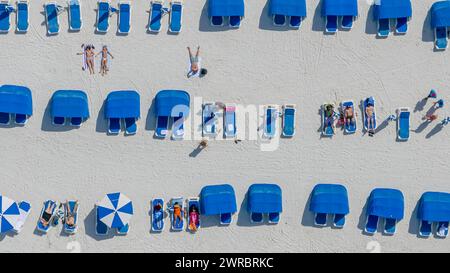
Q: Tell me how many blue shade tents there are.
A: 14